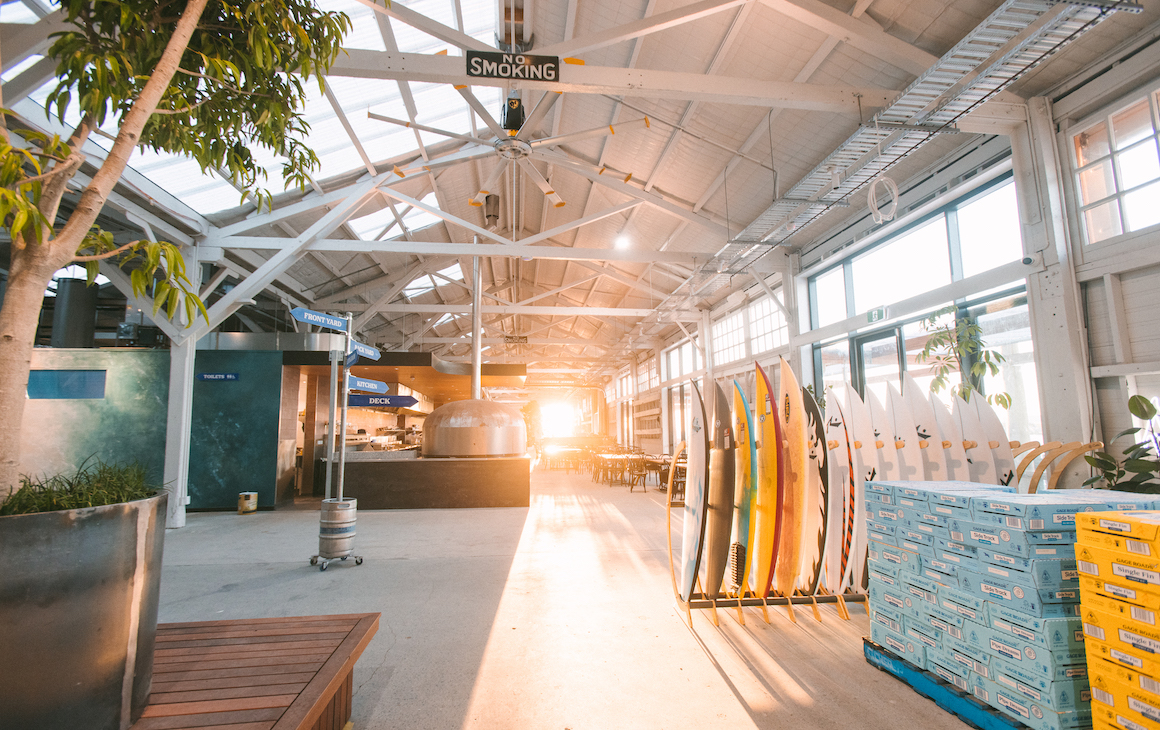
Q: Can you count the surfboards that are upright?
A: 14